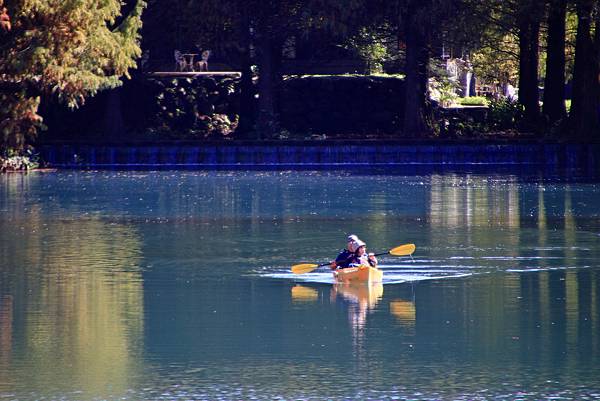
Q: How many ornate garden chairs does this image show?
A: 2